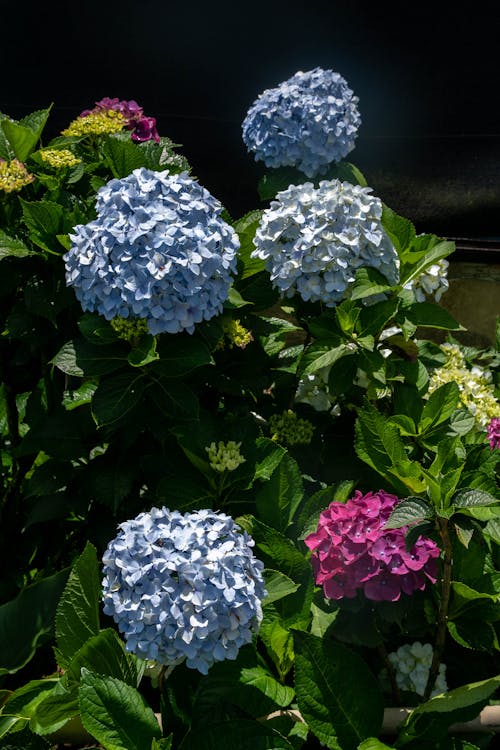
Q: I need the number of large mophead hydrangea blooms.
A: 5